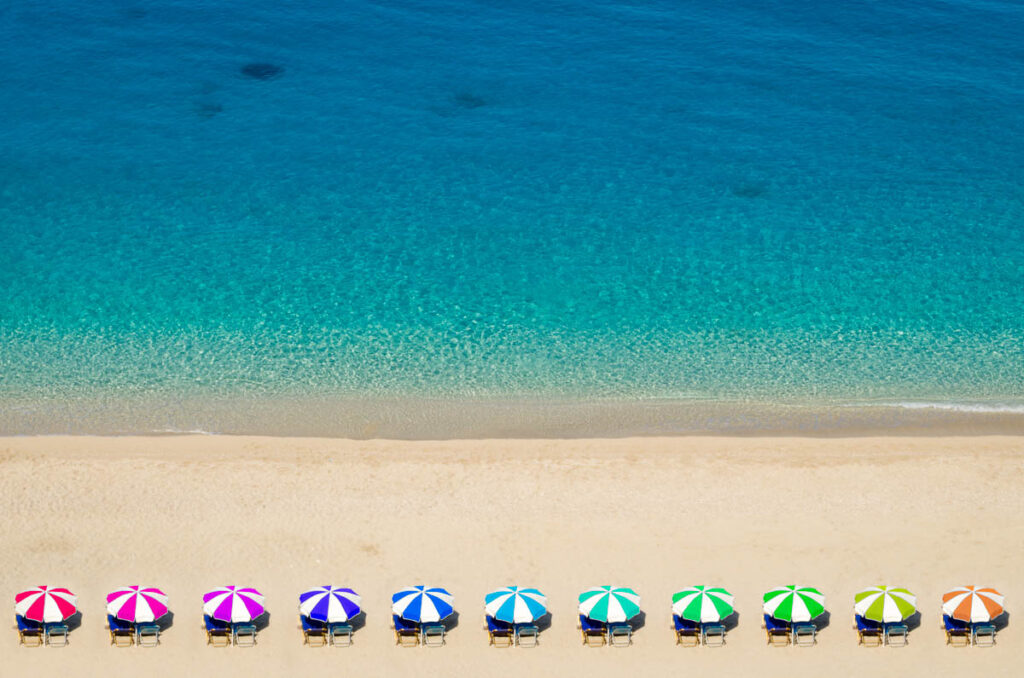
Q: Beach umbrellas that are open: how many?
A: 11